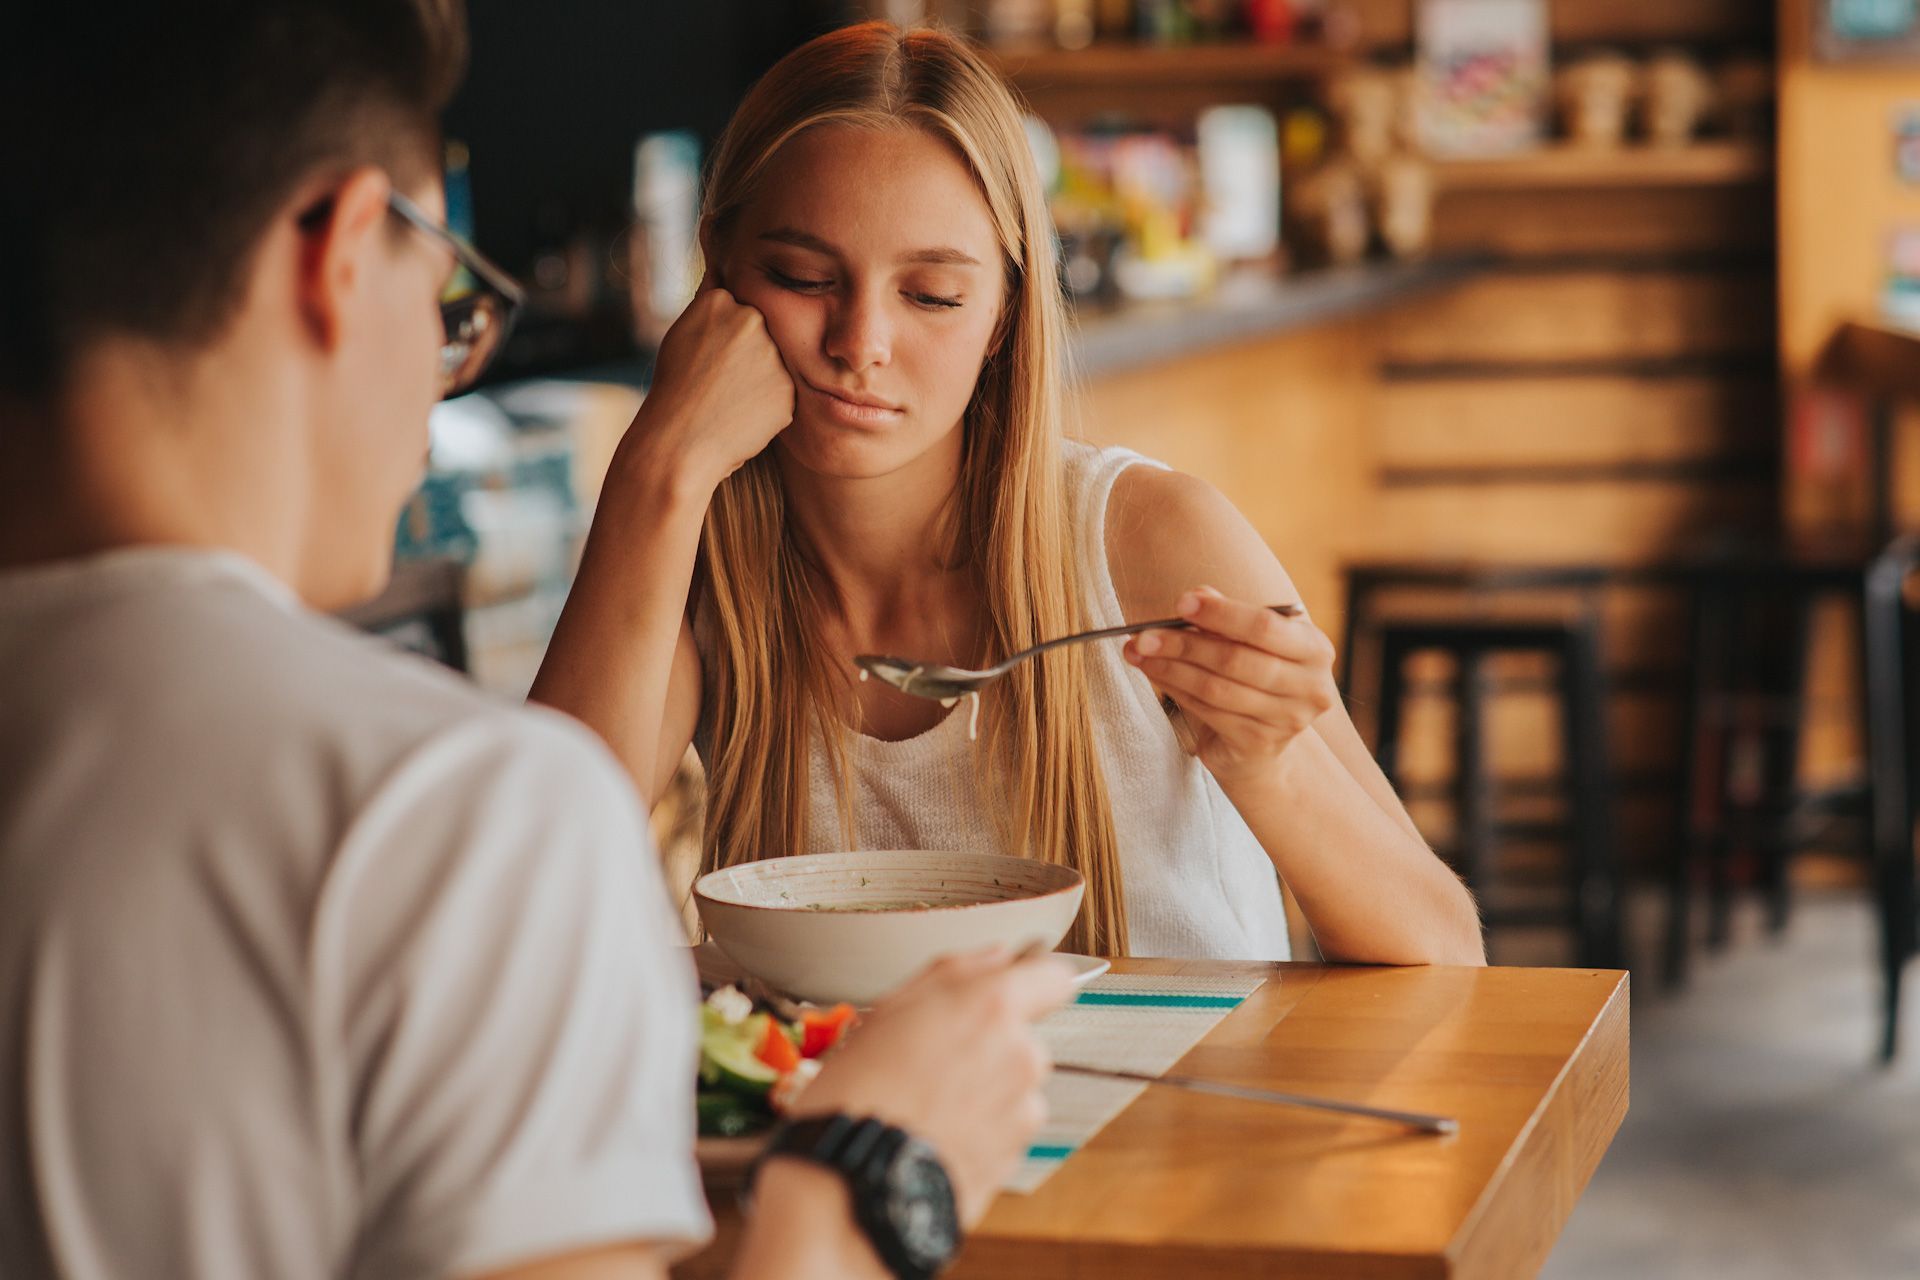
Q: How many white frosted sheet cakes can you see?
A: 0